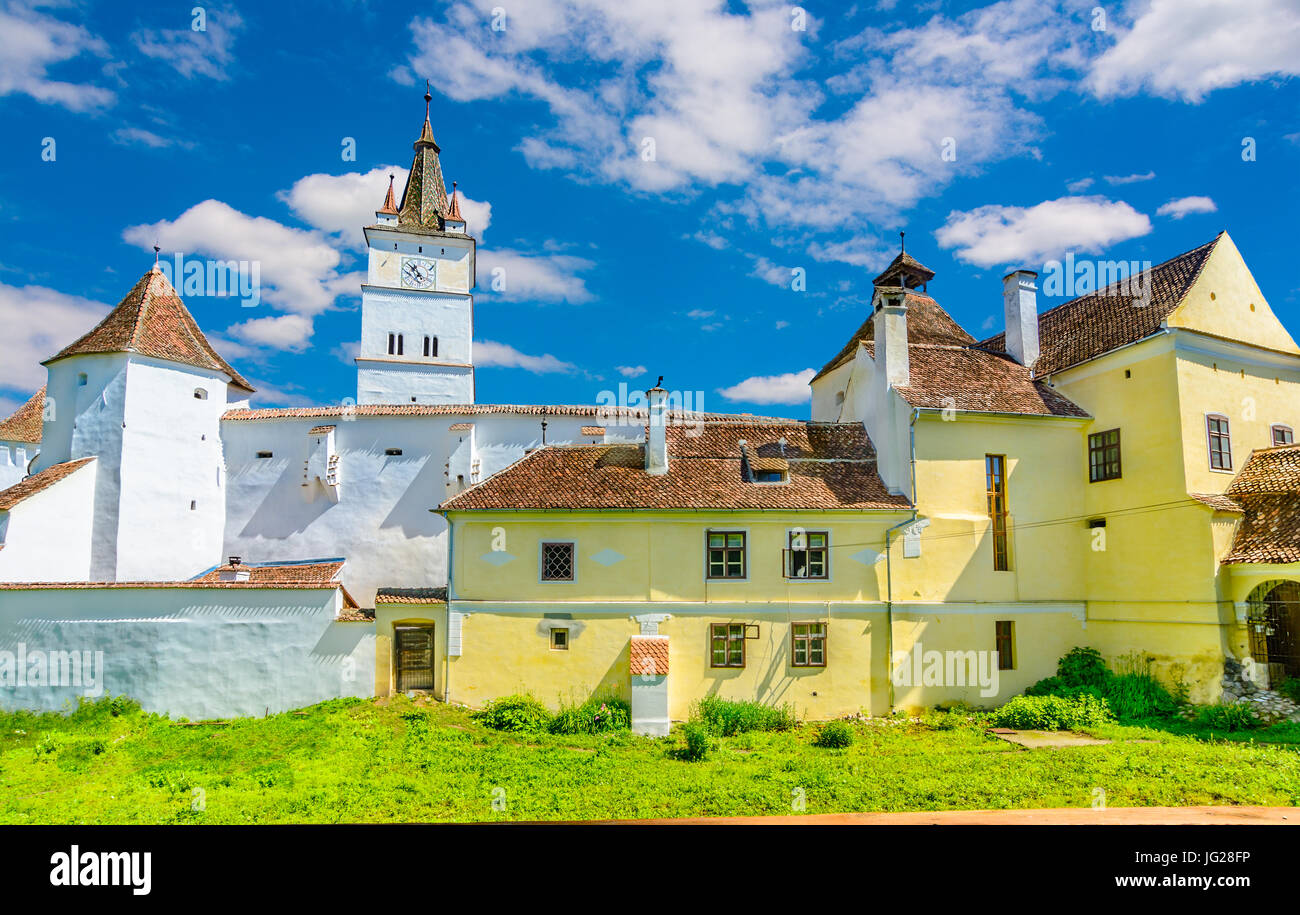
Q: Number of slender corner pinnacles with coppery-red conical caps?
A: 2